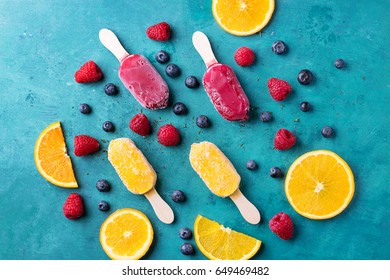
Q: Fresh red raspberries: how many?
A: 10